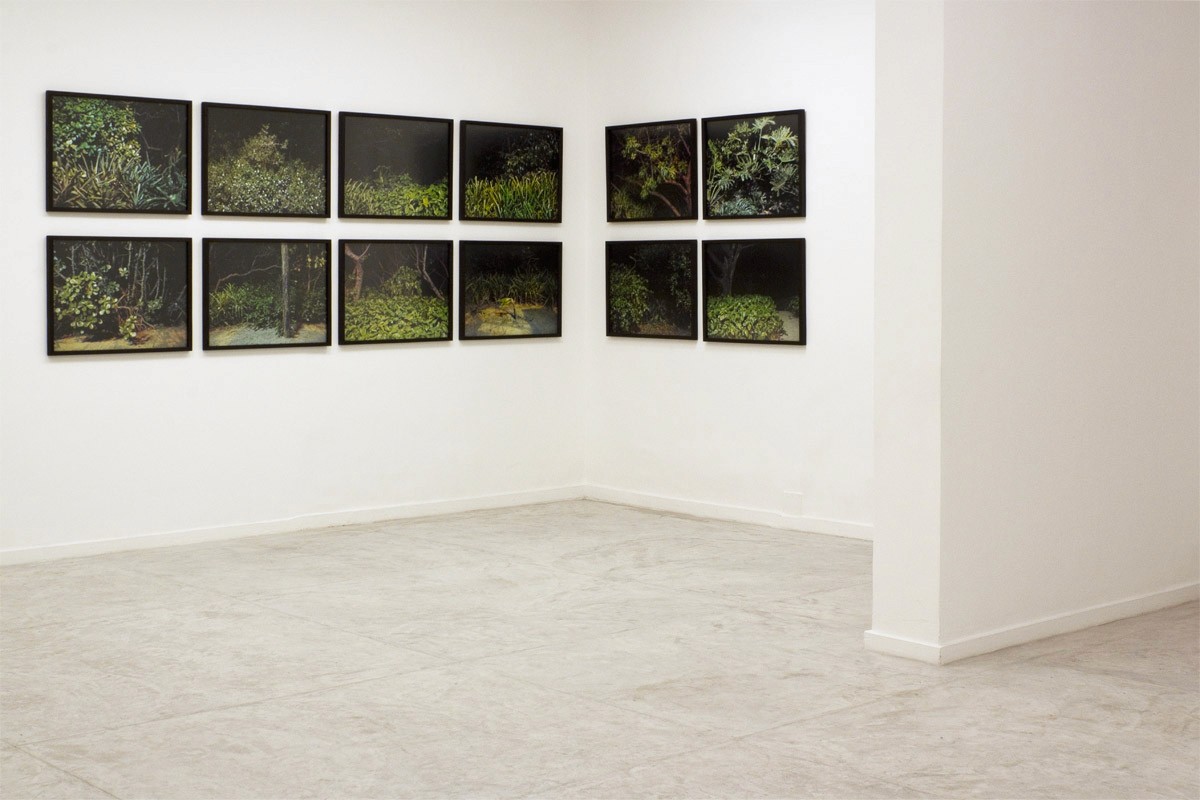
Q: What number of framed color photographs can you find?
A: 12